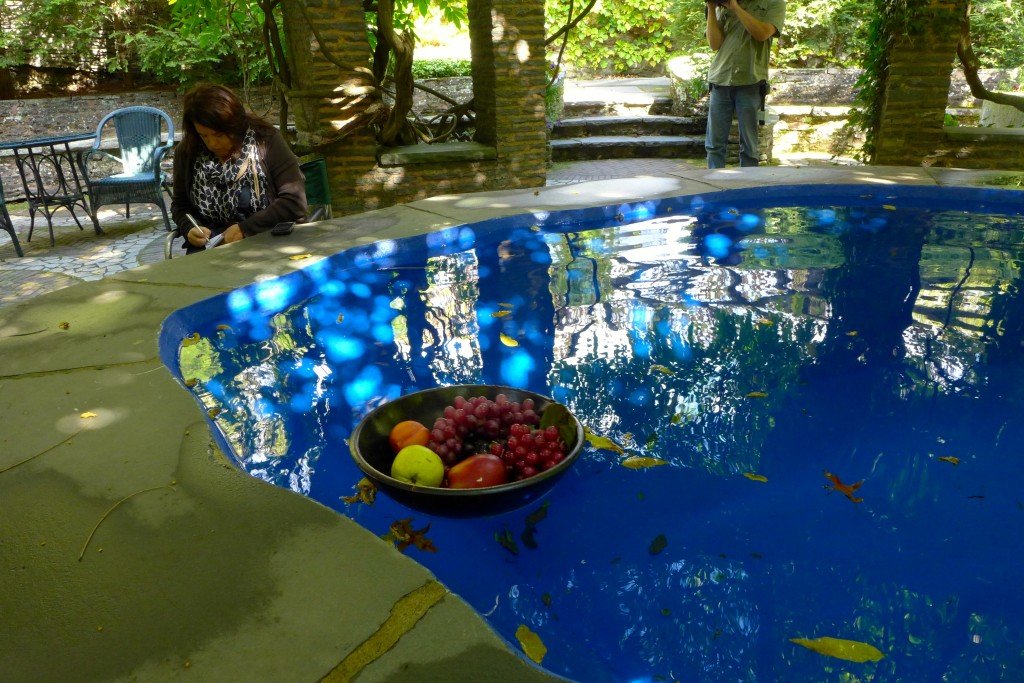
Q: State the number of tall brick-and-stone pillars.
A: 3